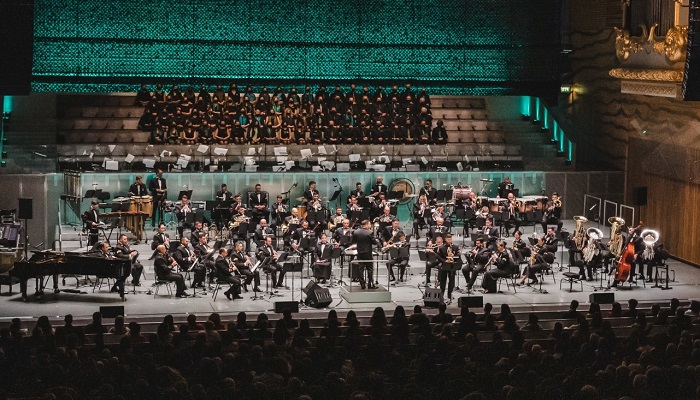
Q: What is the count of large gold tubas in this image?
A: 2